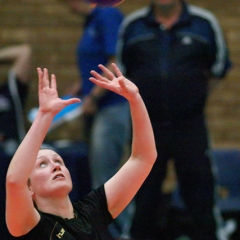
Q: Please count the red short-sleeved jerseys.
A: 0